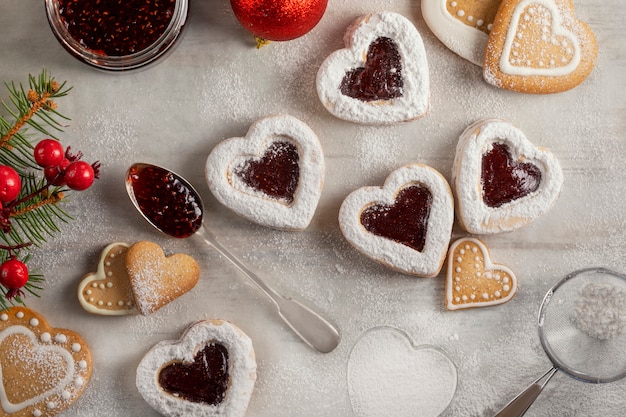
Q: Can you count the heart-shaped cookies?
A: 11